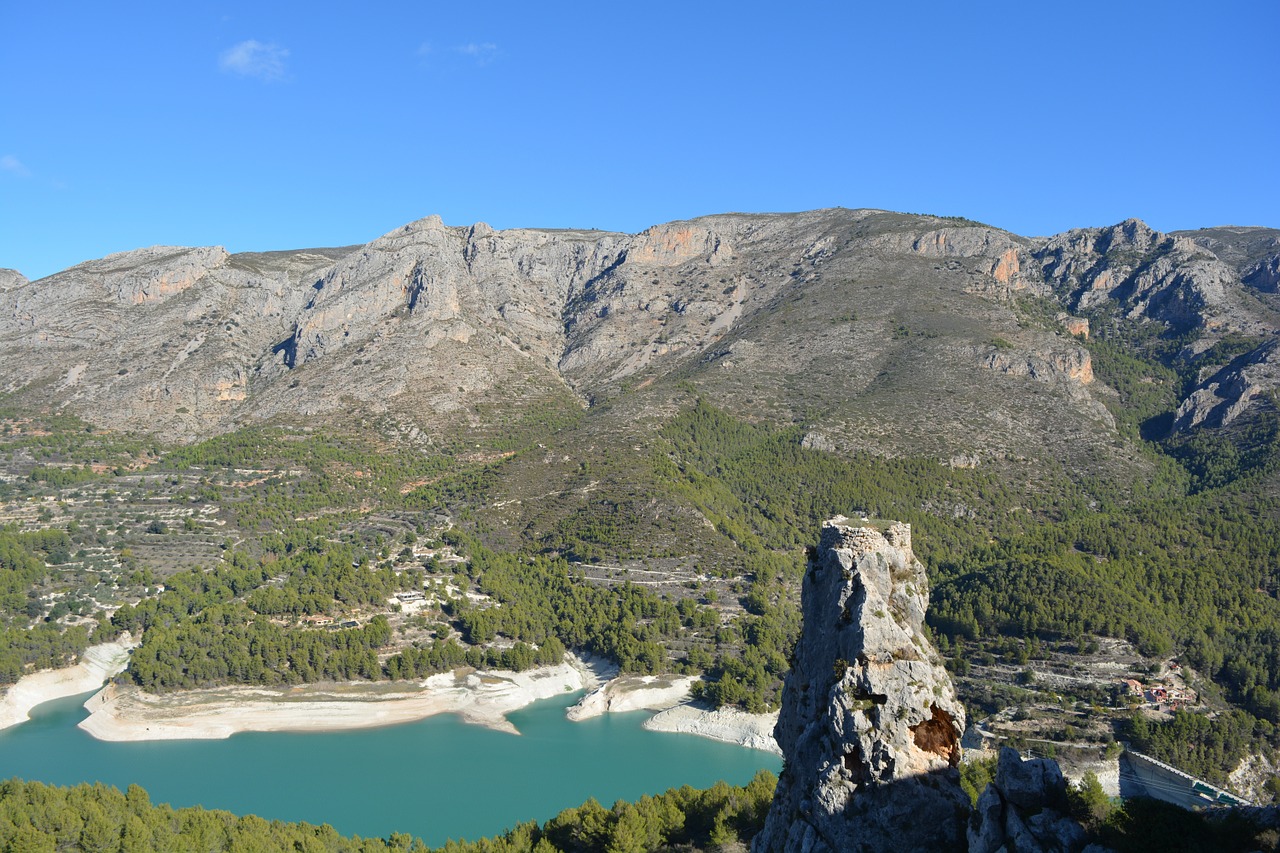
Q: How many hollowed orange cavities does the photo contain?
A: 1